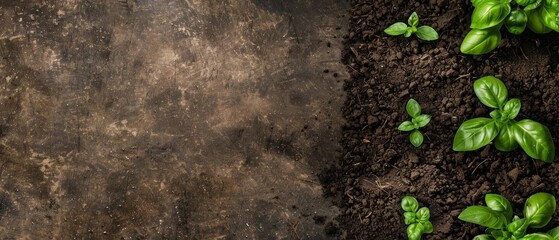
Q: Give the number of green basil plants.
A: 6